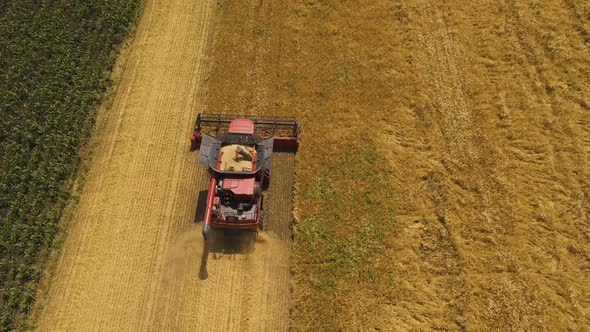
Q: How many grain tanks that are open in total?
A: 1